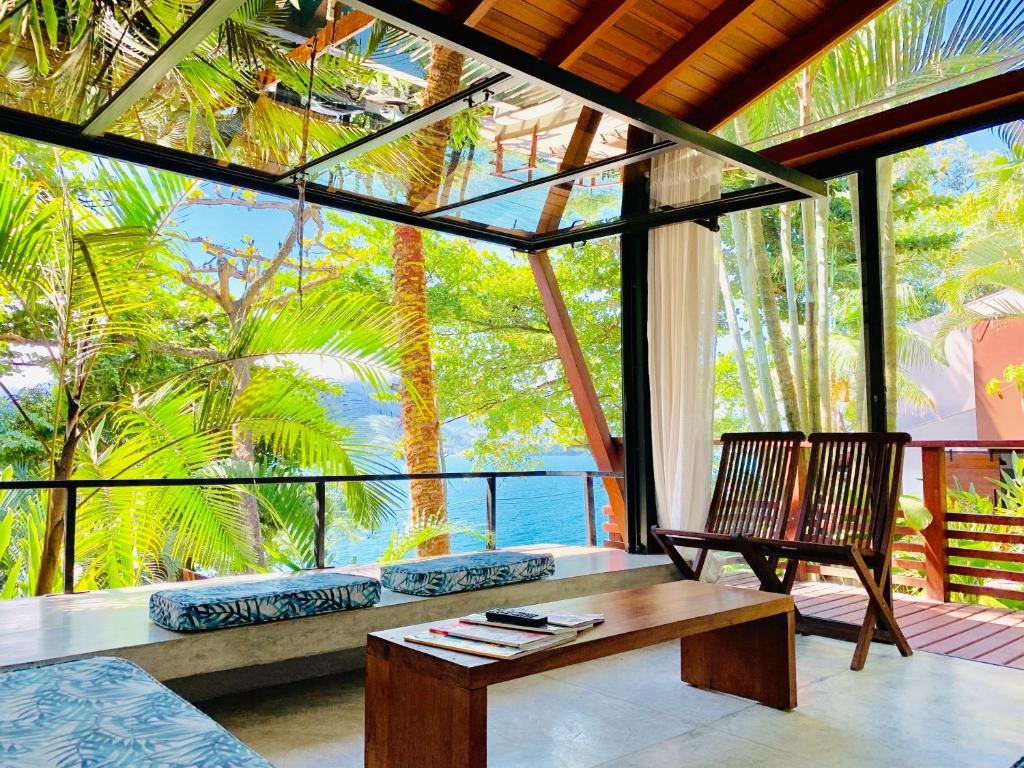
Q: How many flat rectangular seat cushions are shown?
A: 3